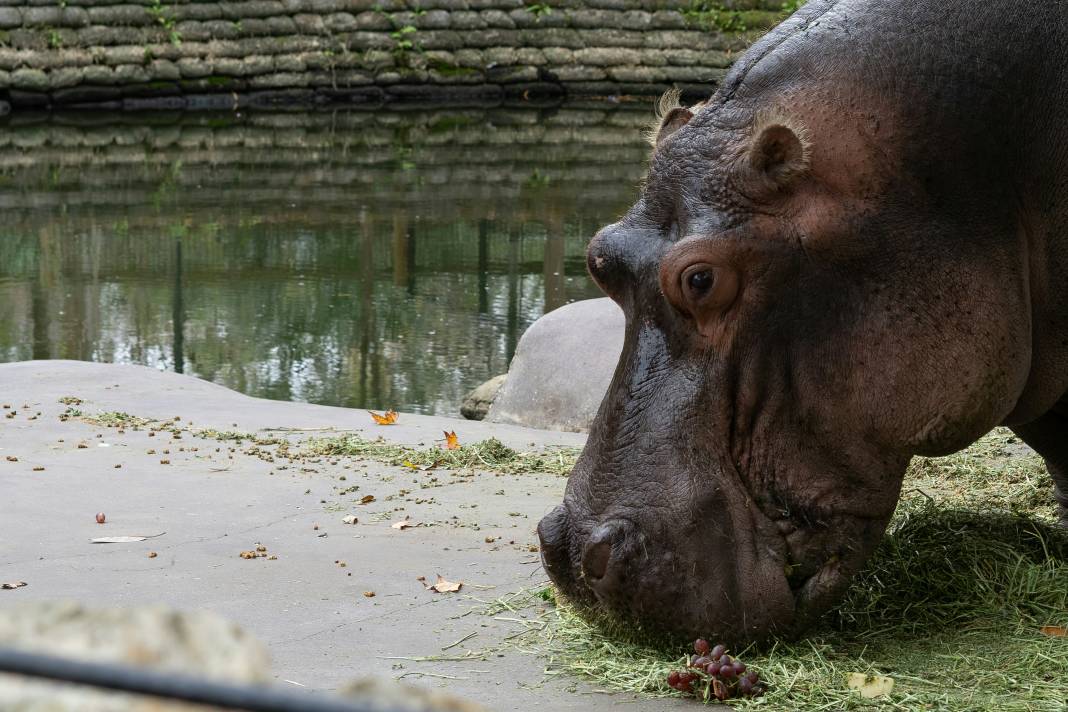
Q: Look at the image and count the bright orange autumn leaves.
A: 2